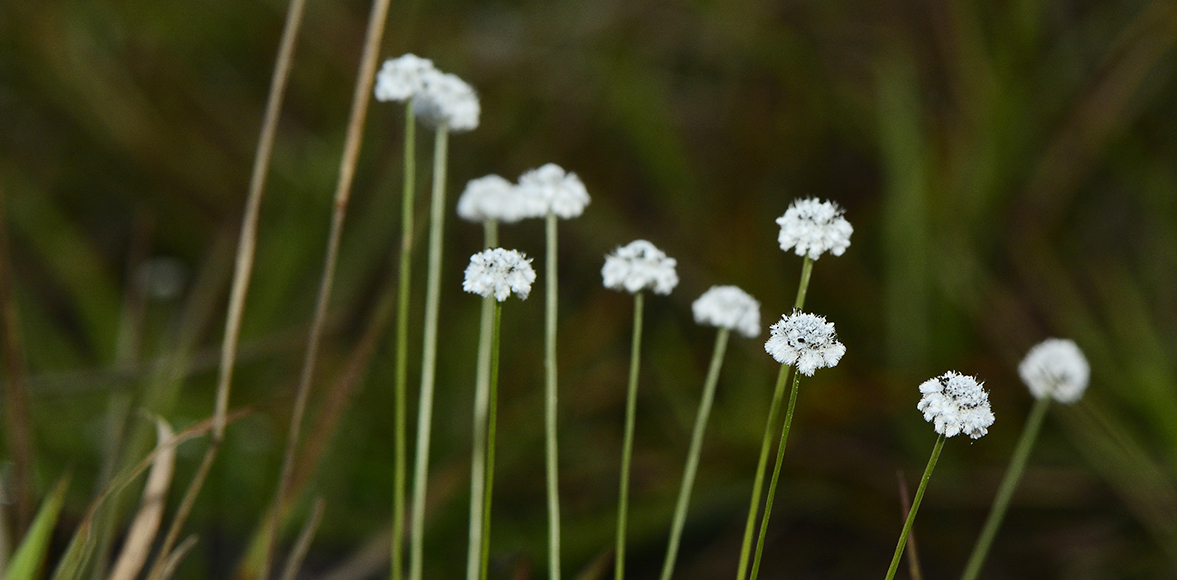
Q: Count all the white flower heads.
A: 11